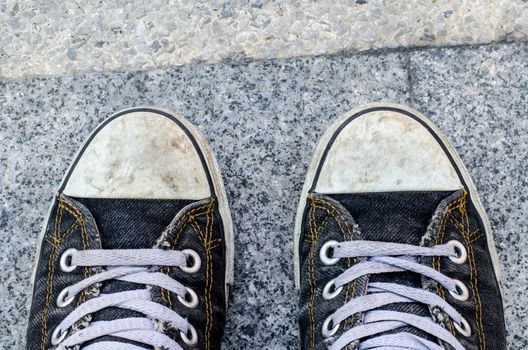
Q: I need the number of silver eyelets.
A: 12